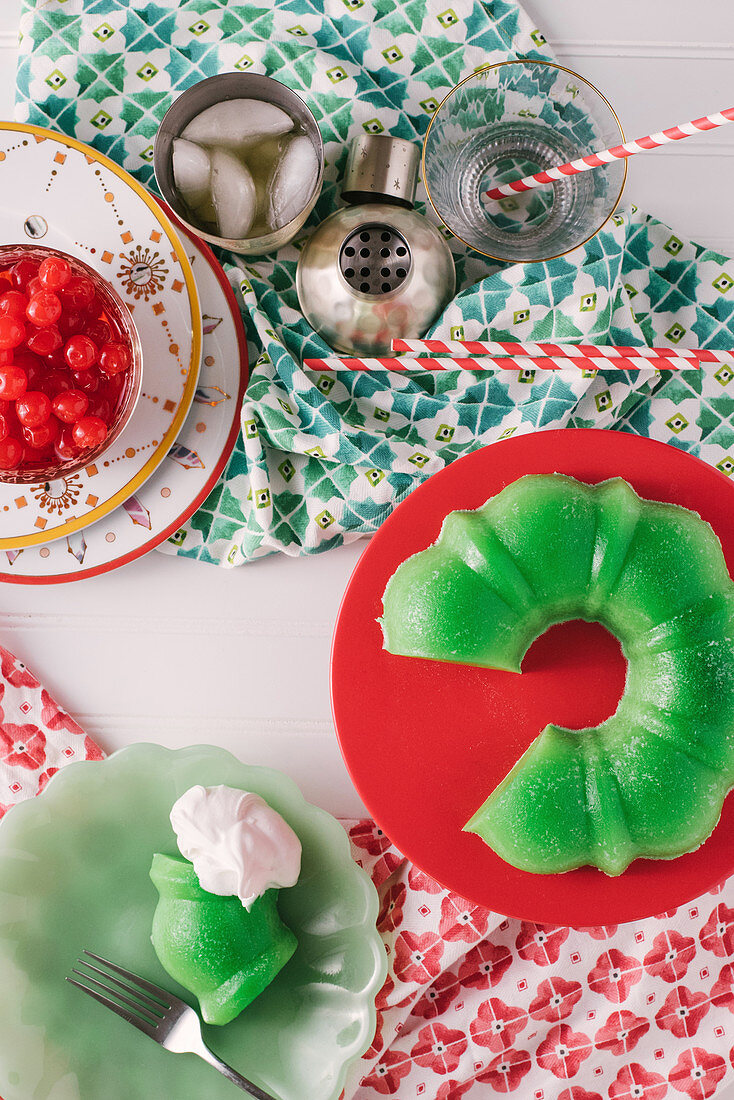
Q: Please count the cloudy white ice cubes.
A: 4